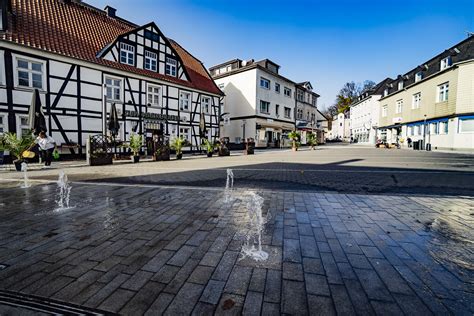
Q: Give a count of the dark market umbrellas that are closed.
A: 3